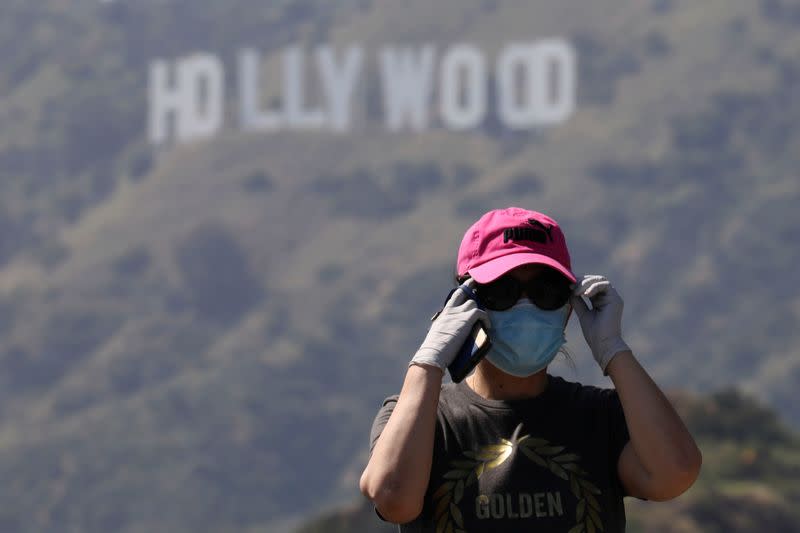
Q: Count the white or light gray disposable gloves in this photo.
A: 2